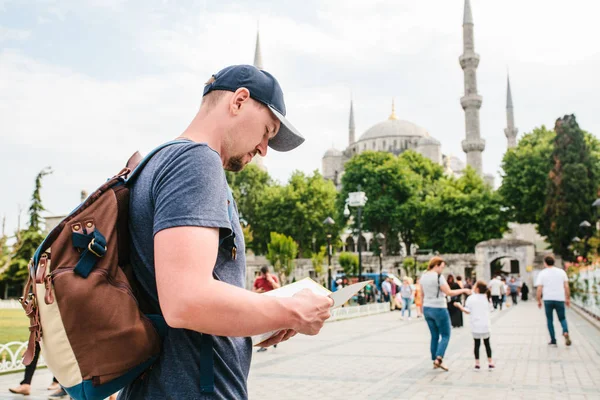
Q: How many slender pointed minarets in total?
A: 4